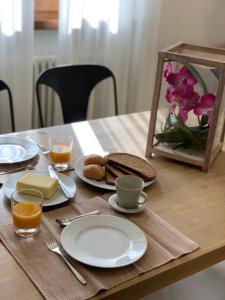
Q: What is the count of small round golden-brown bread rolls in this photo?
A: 2